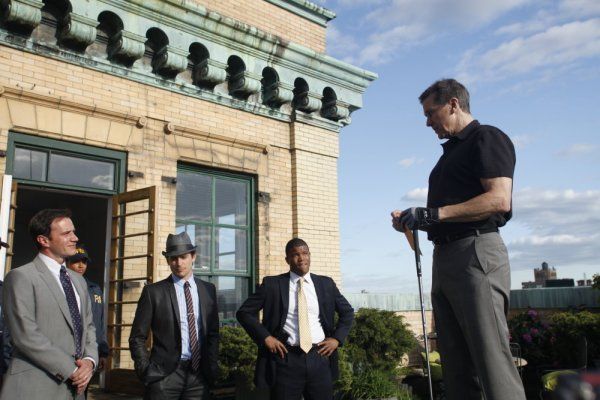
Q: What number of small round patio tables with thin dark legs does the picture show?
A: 1